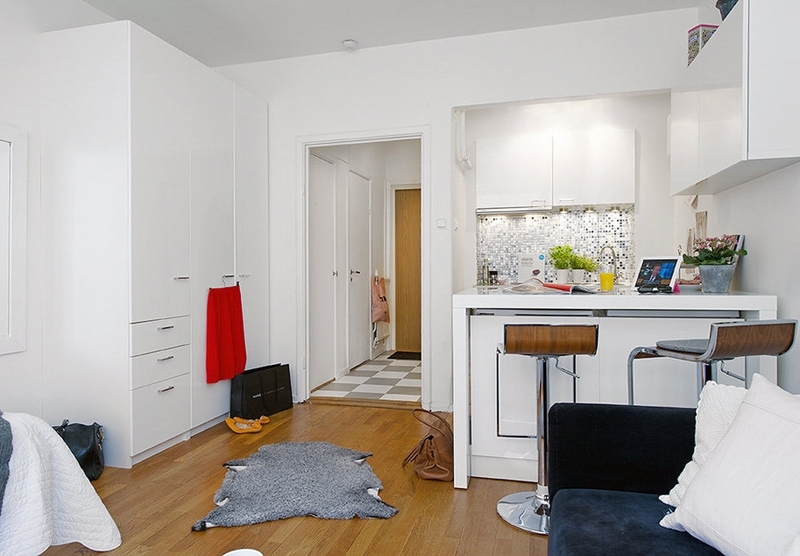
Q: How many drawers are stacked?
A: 3